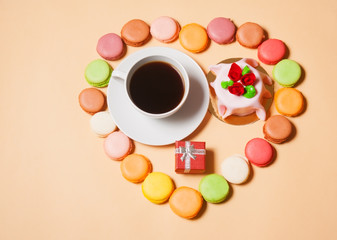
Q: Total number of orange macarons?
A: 4